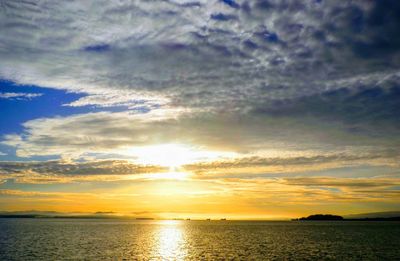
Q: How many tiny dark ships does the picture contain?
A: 3